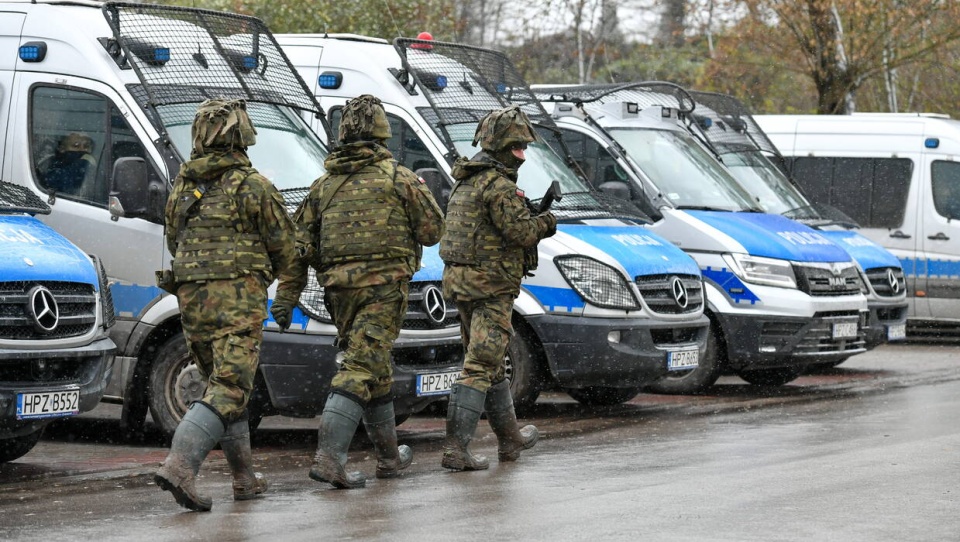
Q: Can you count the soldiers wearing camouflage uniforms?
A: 3